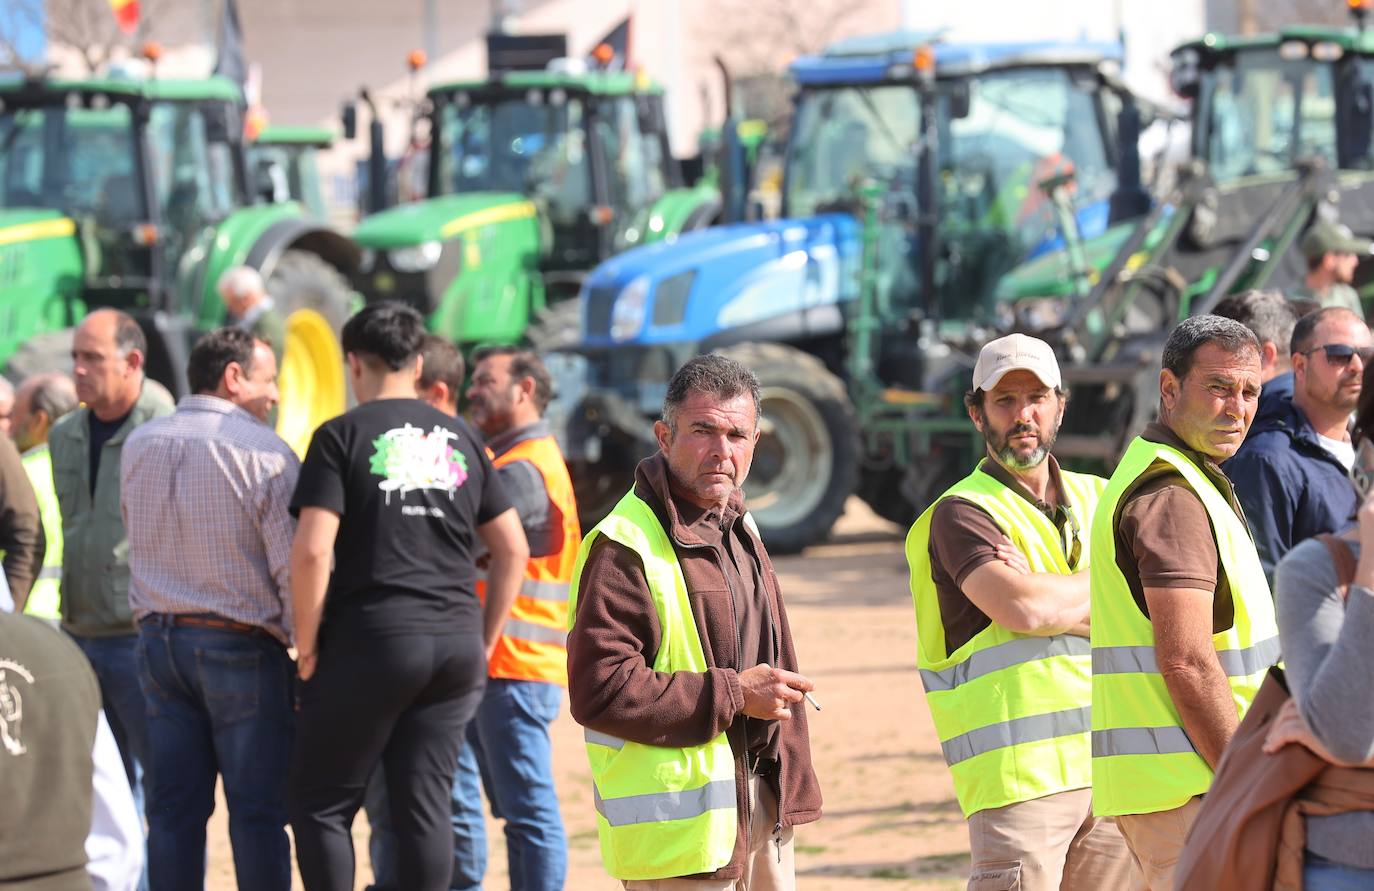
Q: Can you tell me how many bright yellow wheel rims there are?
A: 1